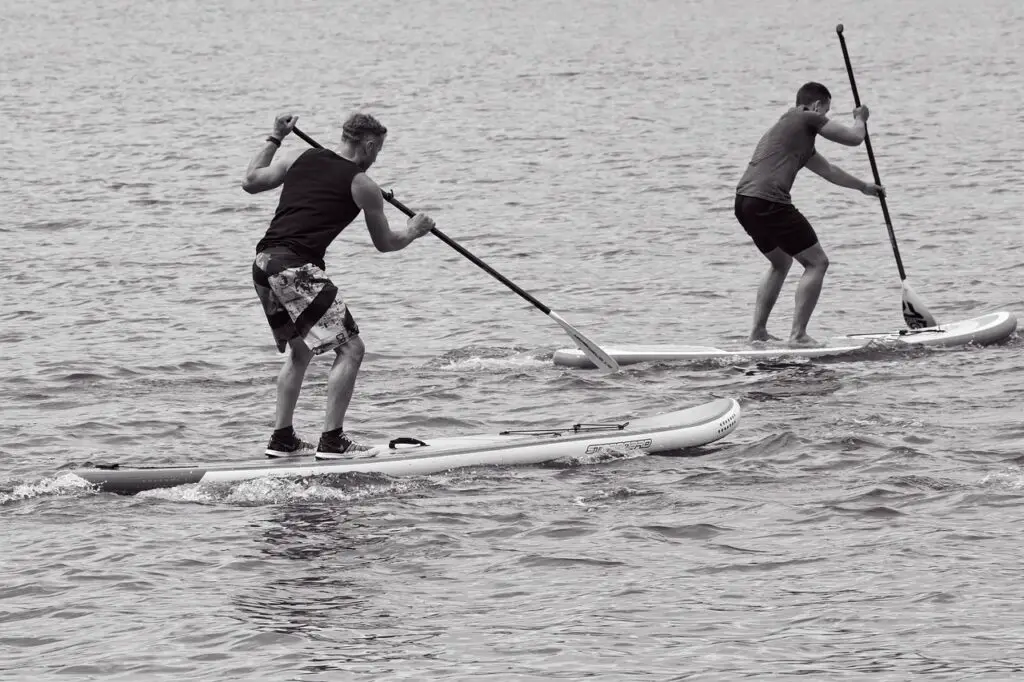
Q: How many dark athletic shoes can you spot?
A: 2